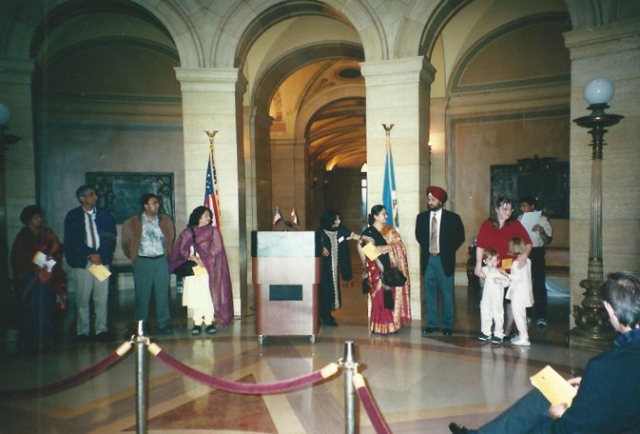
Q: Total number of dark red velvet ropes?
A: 3